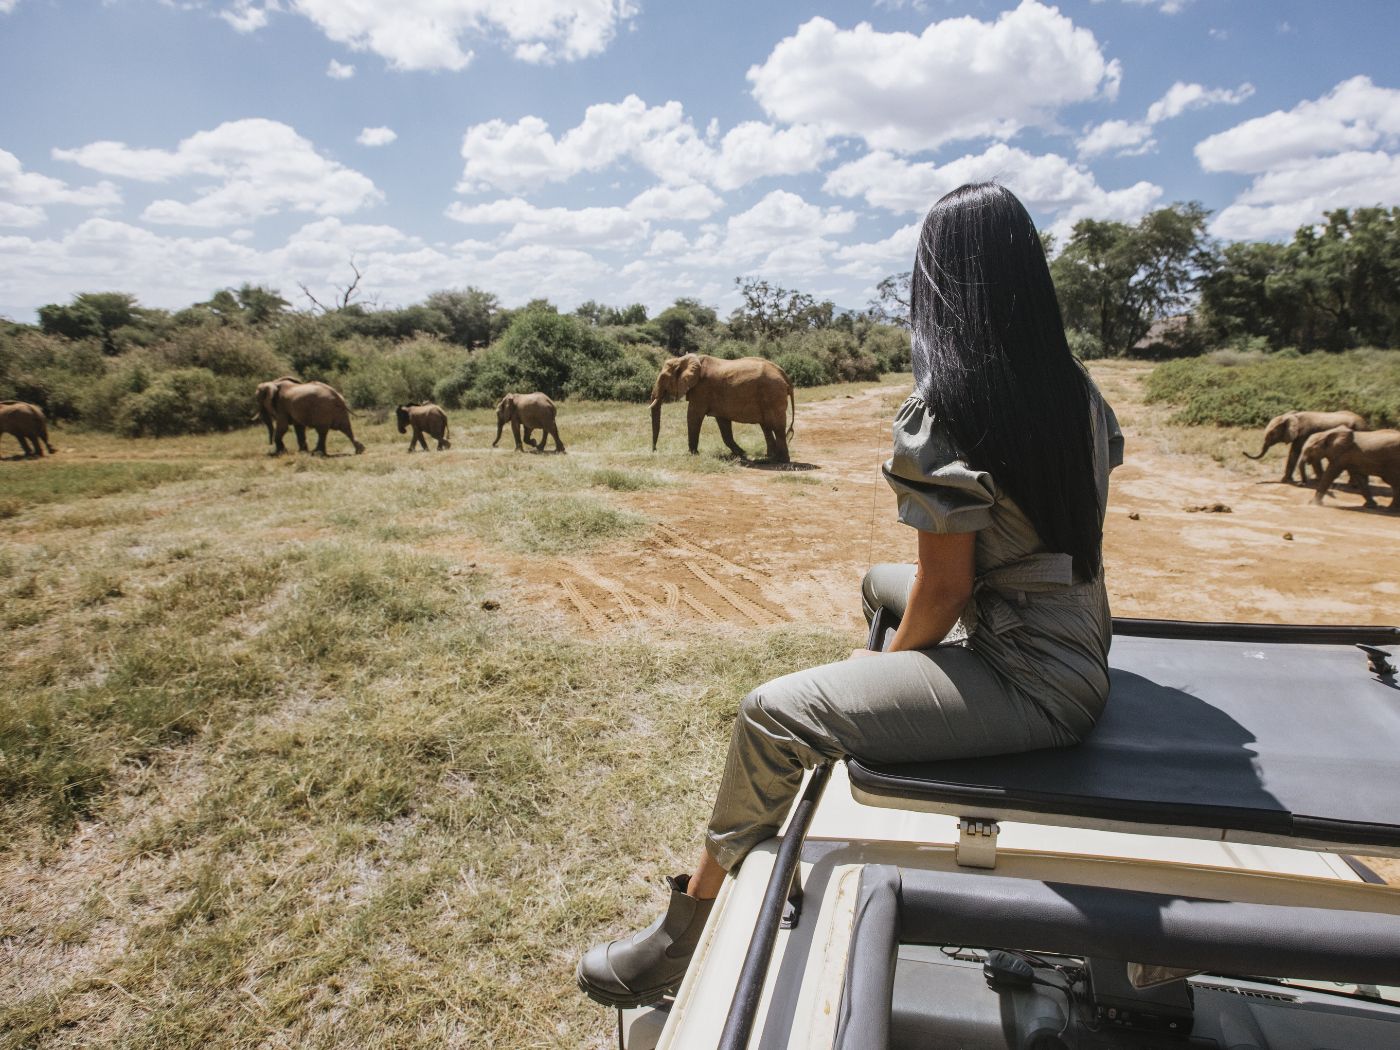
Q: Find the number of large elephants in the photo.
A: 2